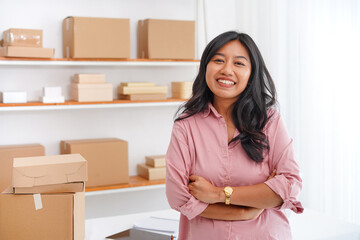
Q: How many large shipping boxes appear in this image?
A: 5